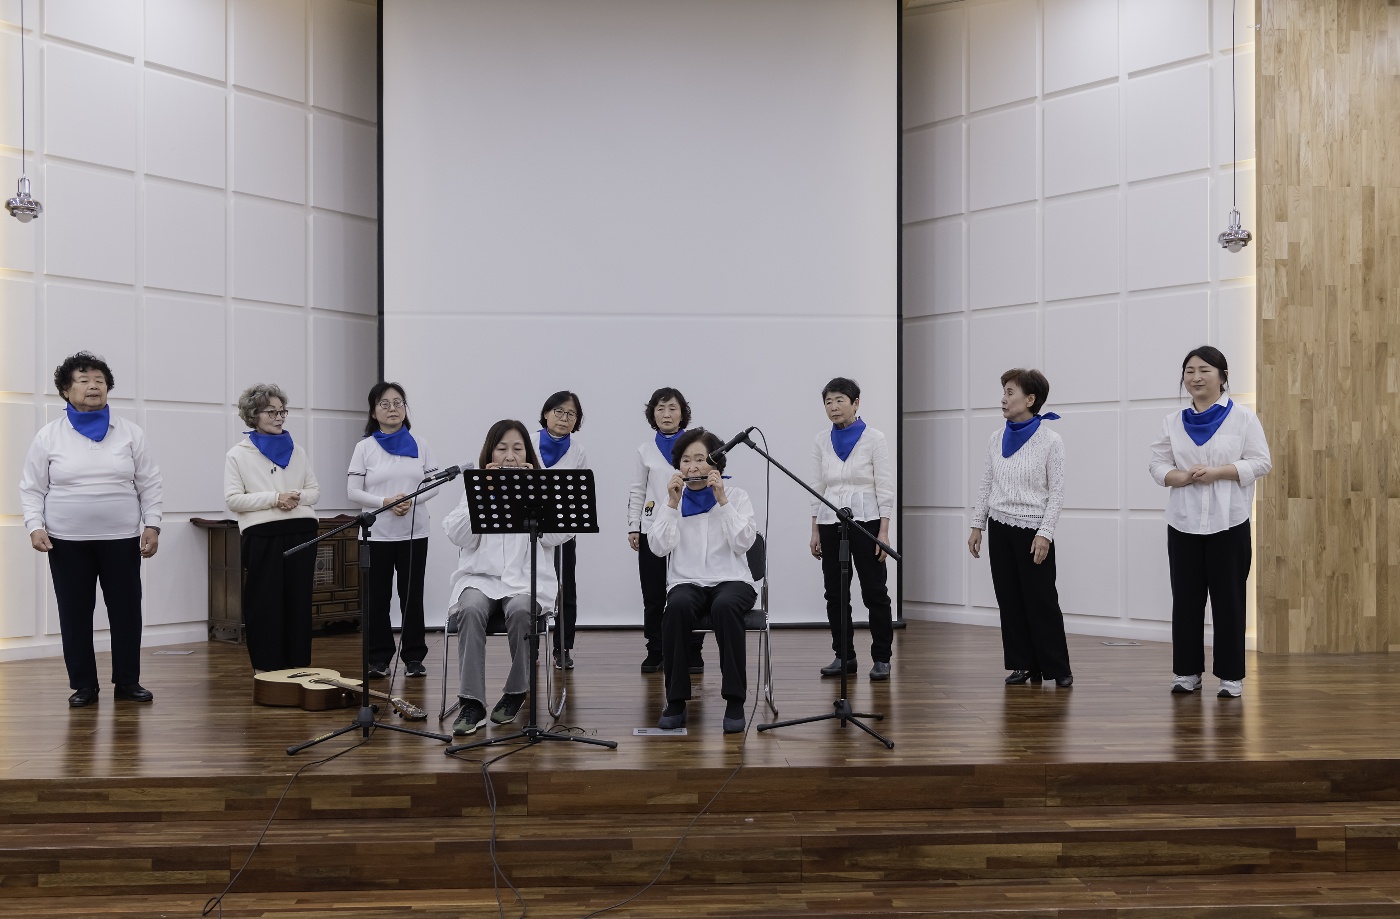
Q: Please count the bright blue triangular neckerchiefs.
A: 9